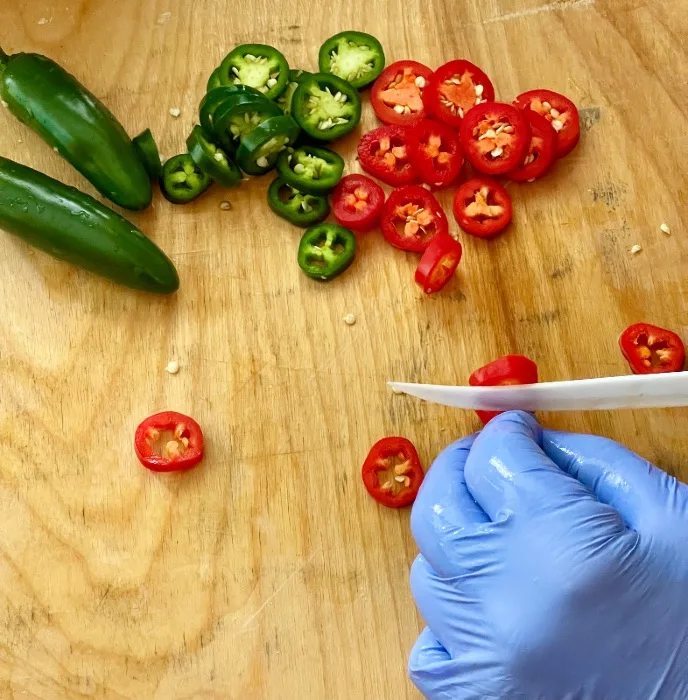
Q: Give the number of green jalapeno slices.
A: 14